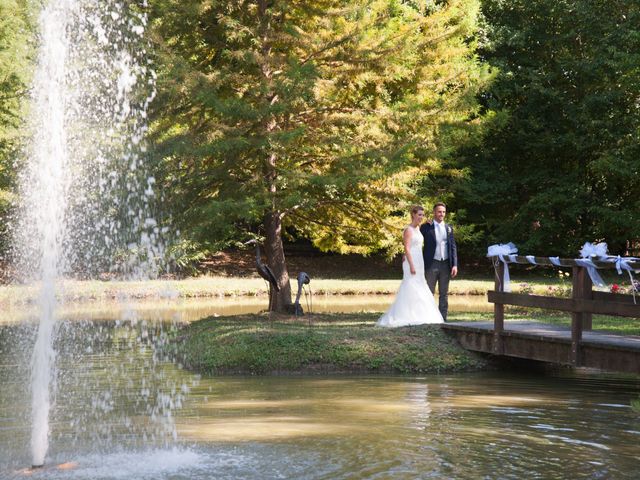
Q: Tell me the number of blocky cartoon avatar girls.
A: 0